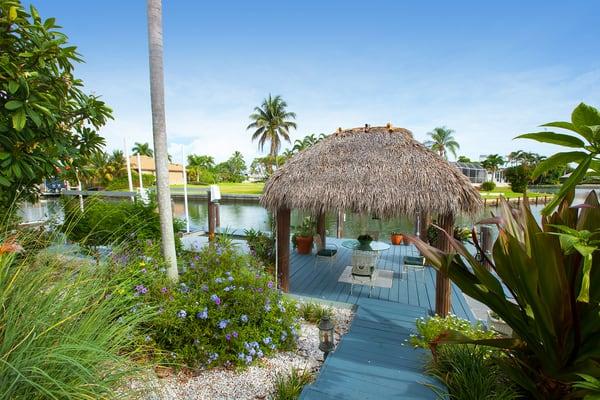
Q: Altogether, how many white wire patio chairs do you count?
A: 3